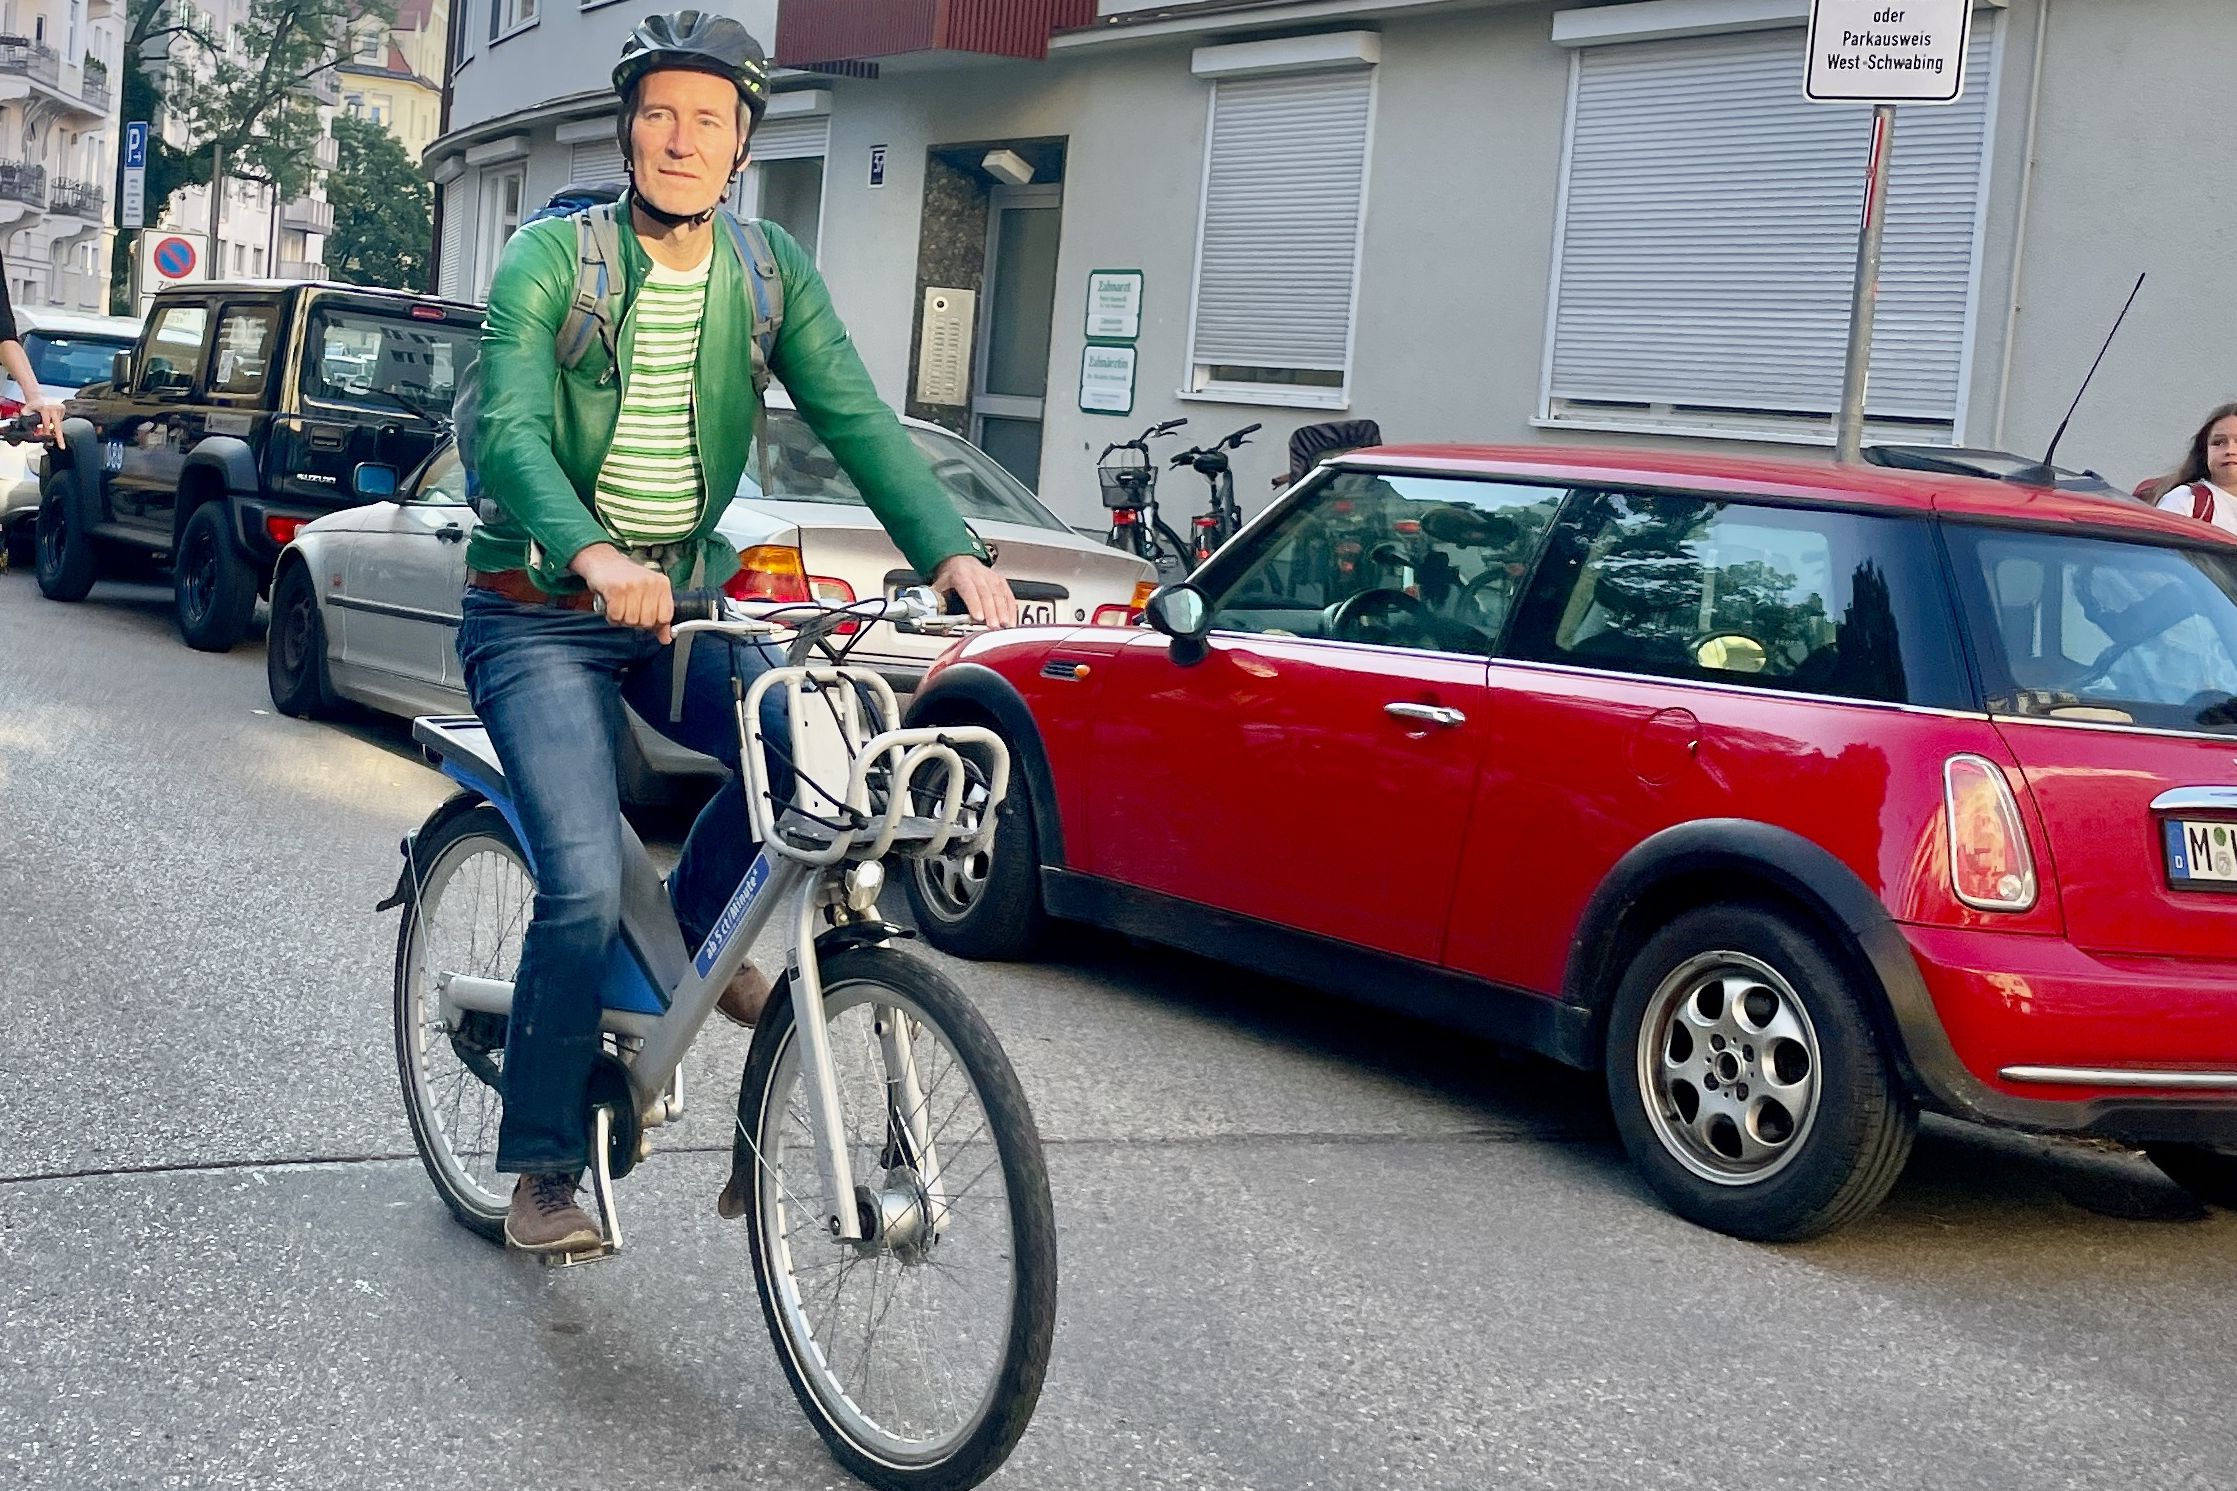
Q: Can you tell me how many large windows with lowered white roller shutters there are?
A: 2